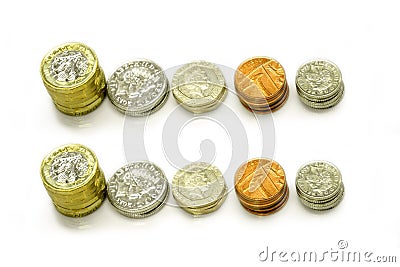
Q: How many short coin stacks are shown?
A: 8